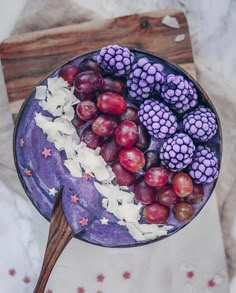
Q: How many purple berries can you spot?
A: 7